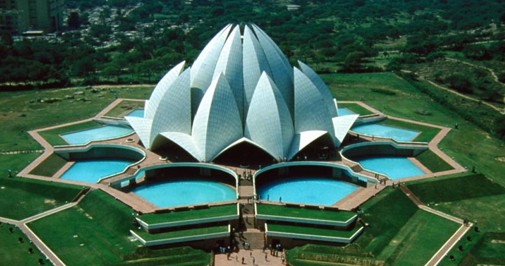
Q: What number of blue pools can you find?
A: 8